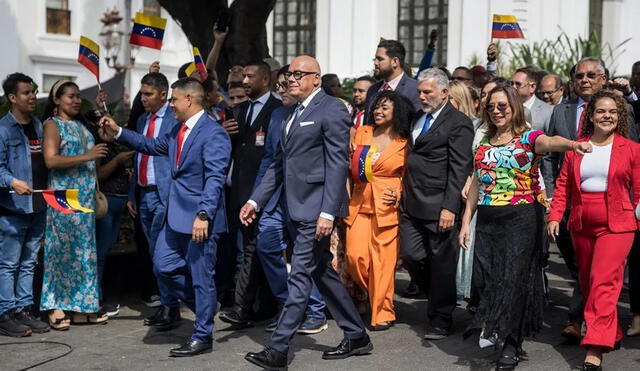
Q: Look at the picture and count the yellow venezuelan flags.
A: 6